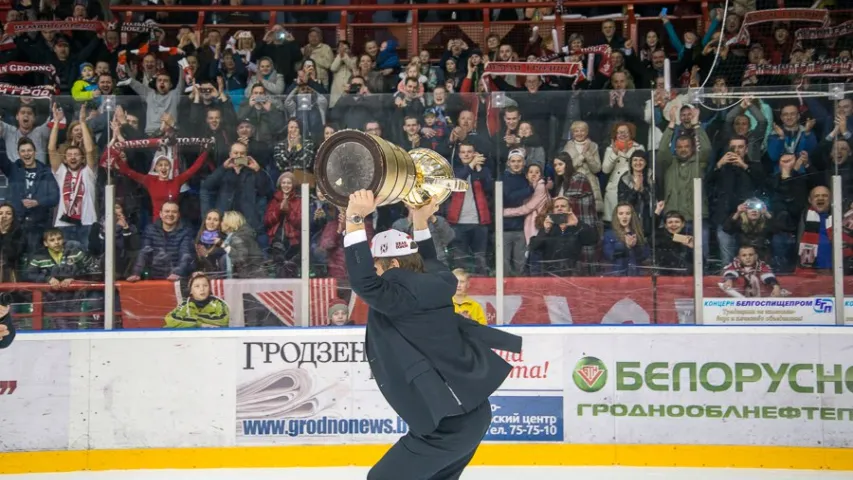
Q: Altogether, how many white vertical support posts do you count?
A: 5